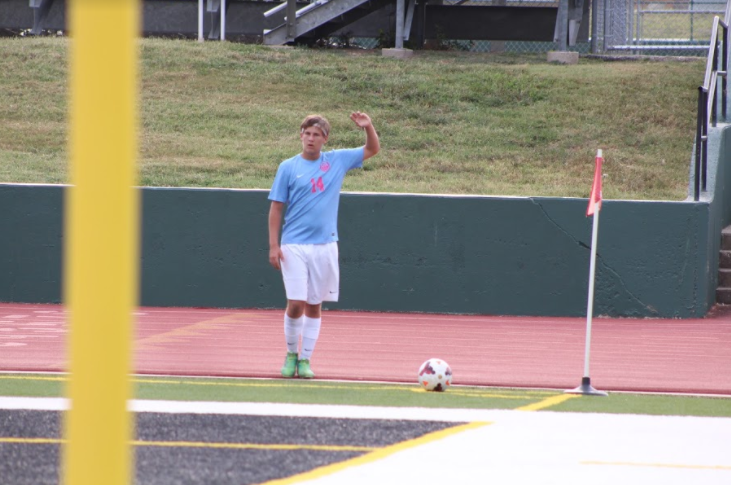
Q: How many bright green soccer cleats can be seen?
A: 2